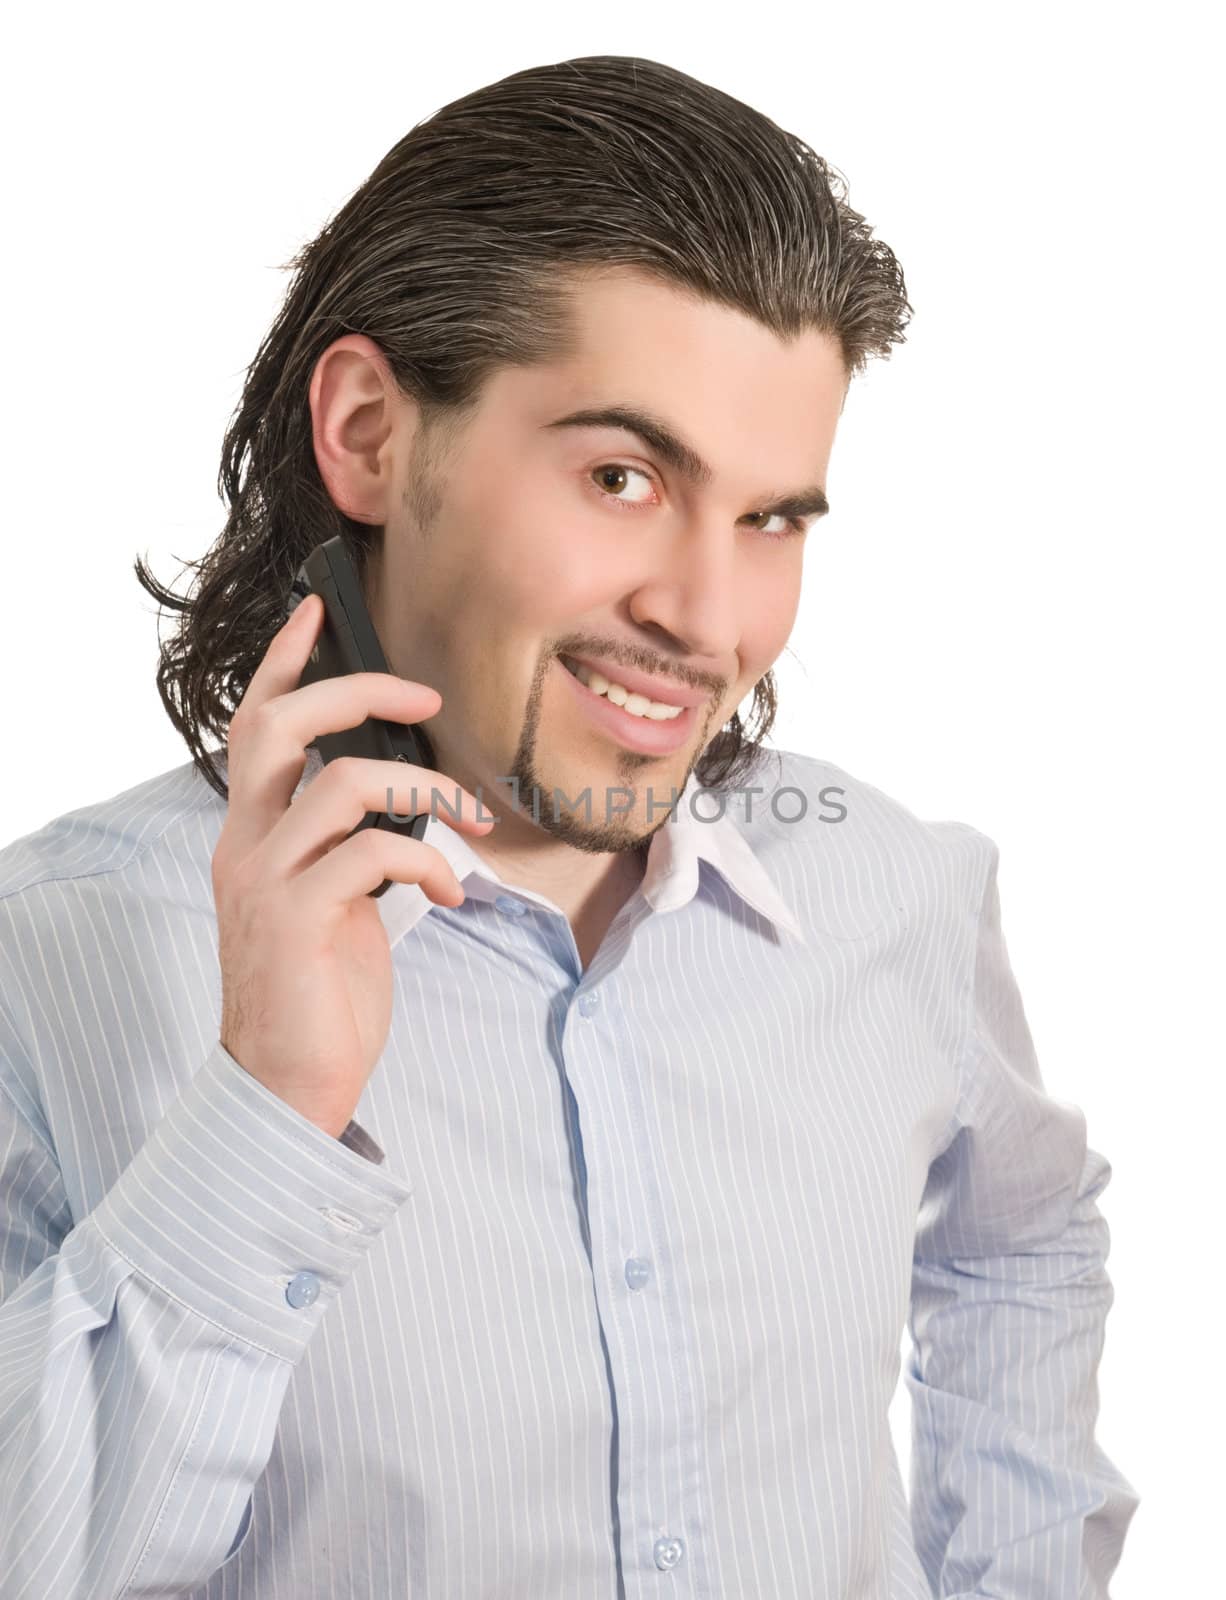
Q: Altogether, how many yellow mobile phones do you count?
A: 0